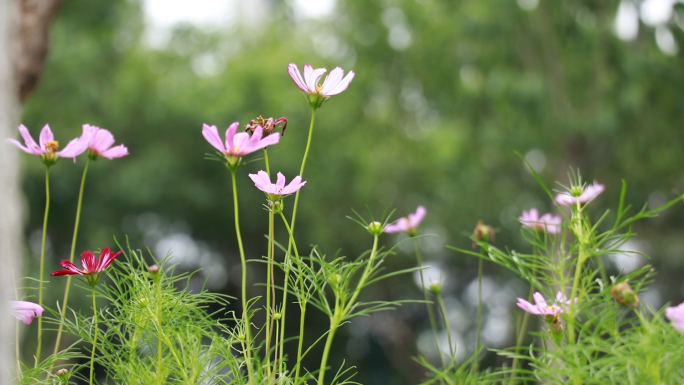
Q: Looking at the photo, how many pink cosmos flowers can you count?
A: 11